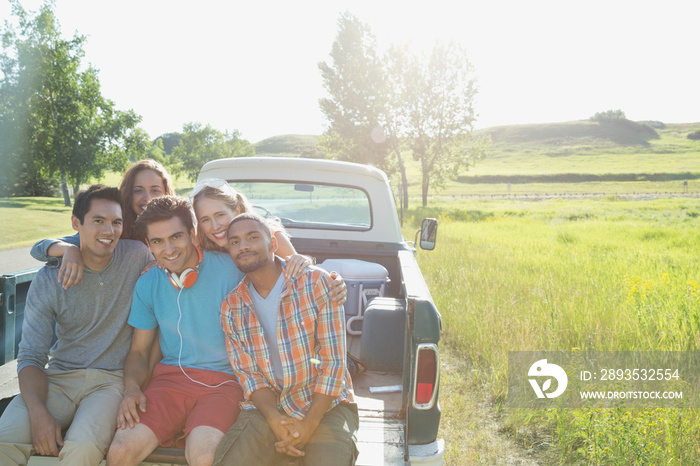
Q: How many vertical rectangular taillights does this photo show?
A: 1